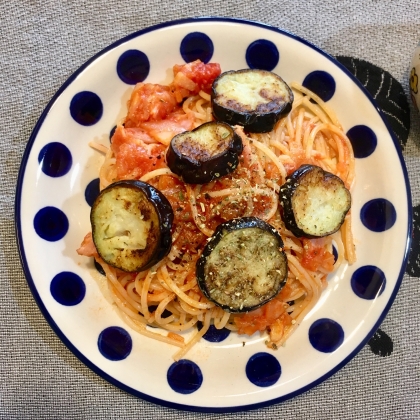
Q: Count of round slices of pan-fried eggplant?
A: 5